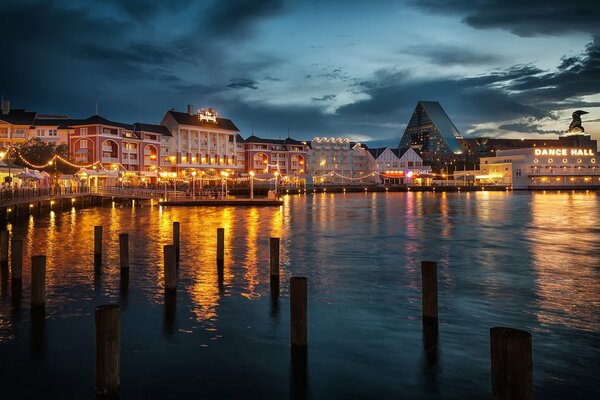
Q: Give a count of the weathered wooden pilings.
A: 13